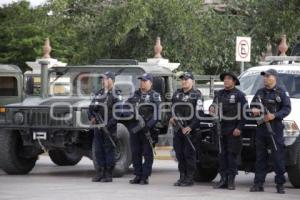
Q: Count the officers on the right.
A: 5